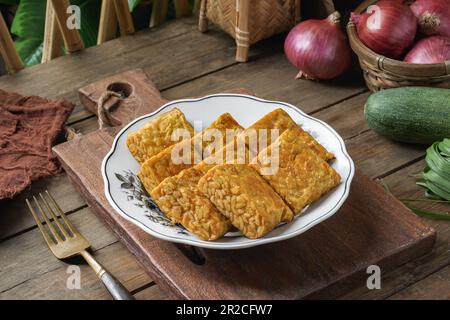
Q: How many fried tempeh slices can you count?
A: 8